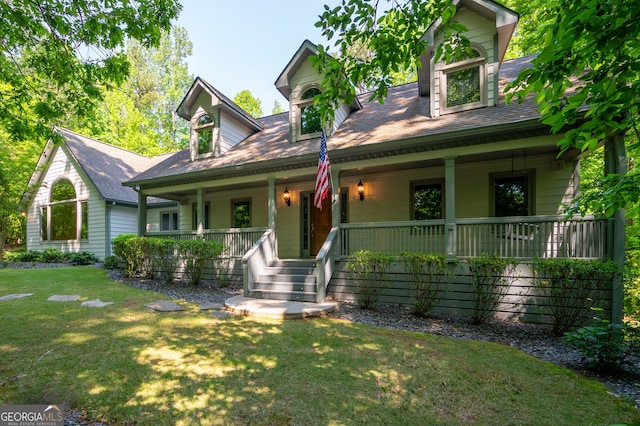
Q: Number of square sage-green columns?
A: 6